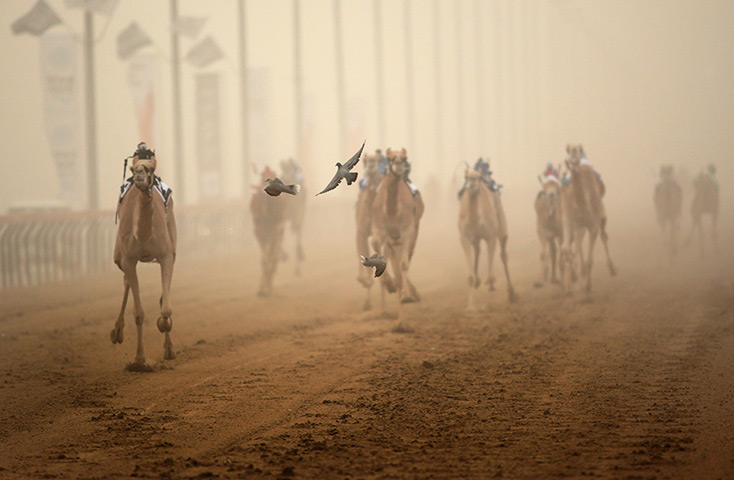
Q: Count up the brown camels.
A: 10